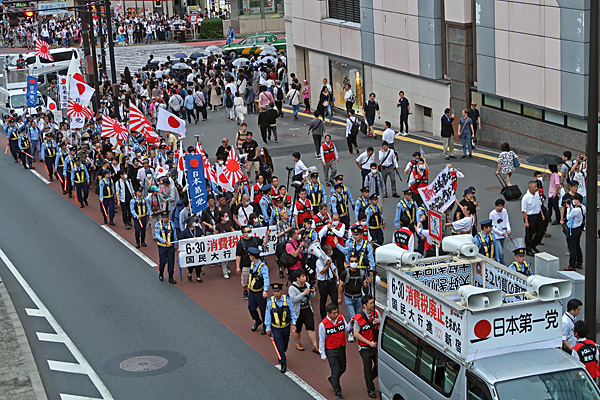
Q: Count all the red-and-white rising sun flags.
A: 6